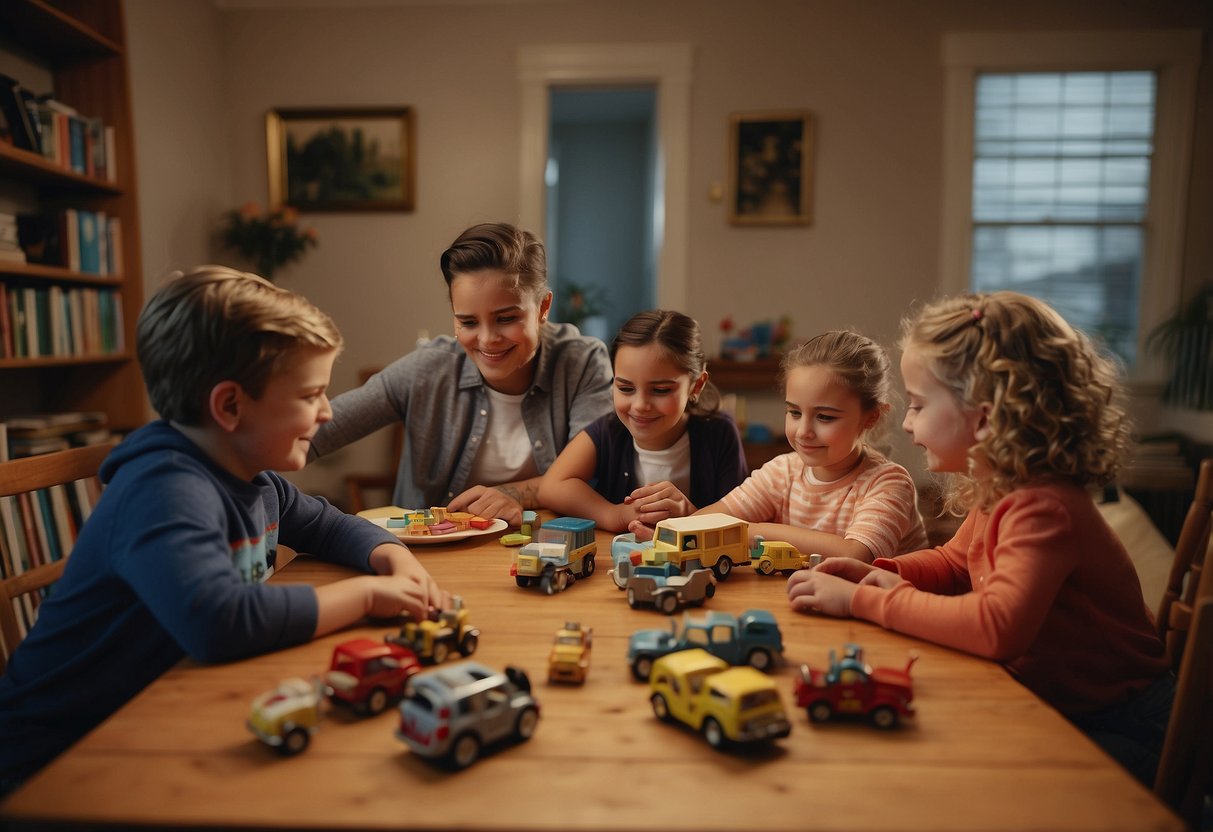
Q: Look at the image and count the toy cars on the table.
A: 13